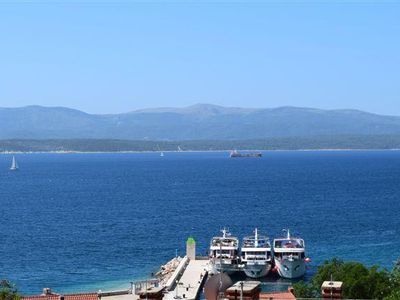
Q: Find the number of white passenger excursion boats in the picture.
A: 3